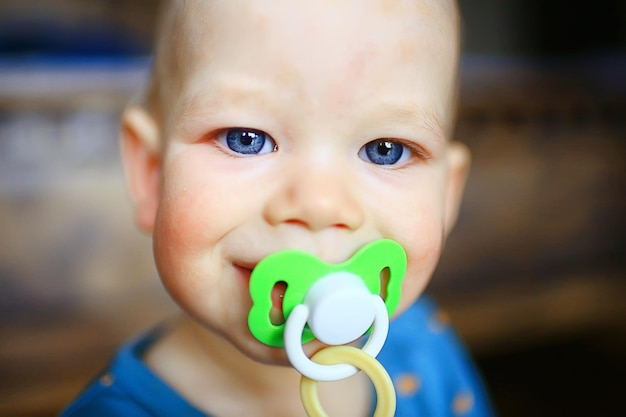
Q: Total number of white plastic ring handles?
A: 1